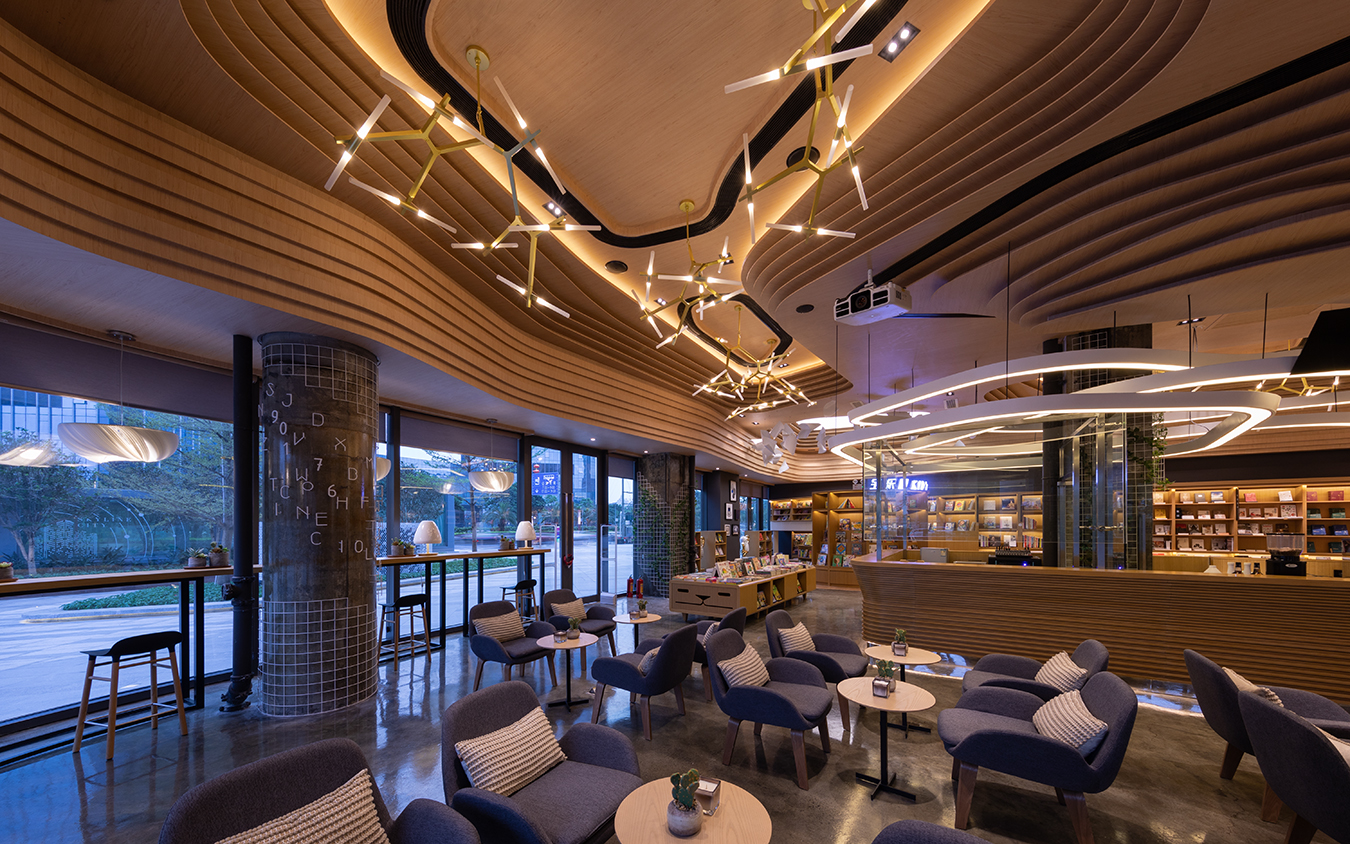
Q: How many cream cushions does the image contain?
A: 12